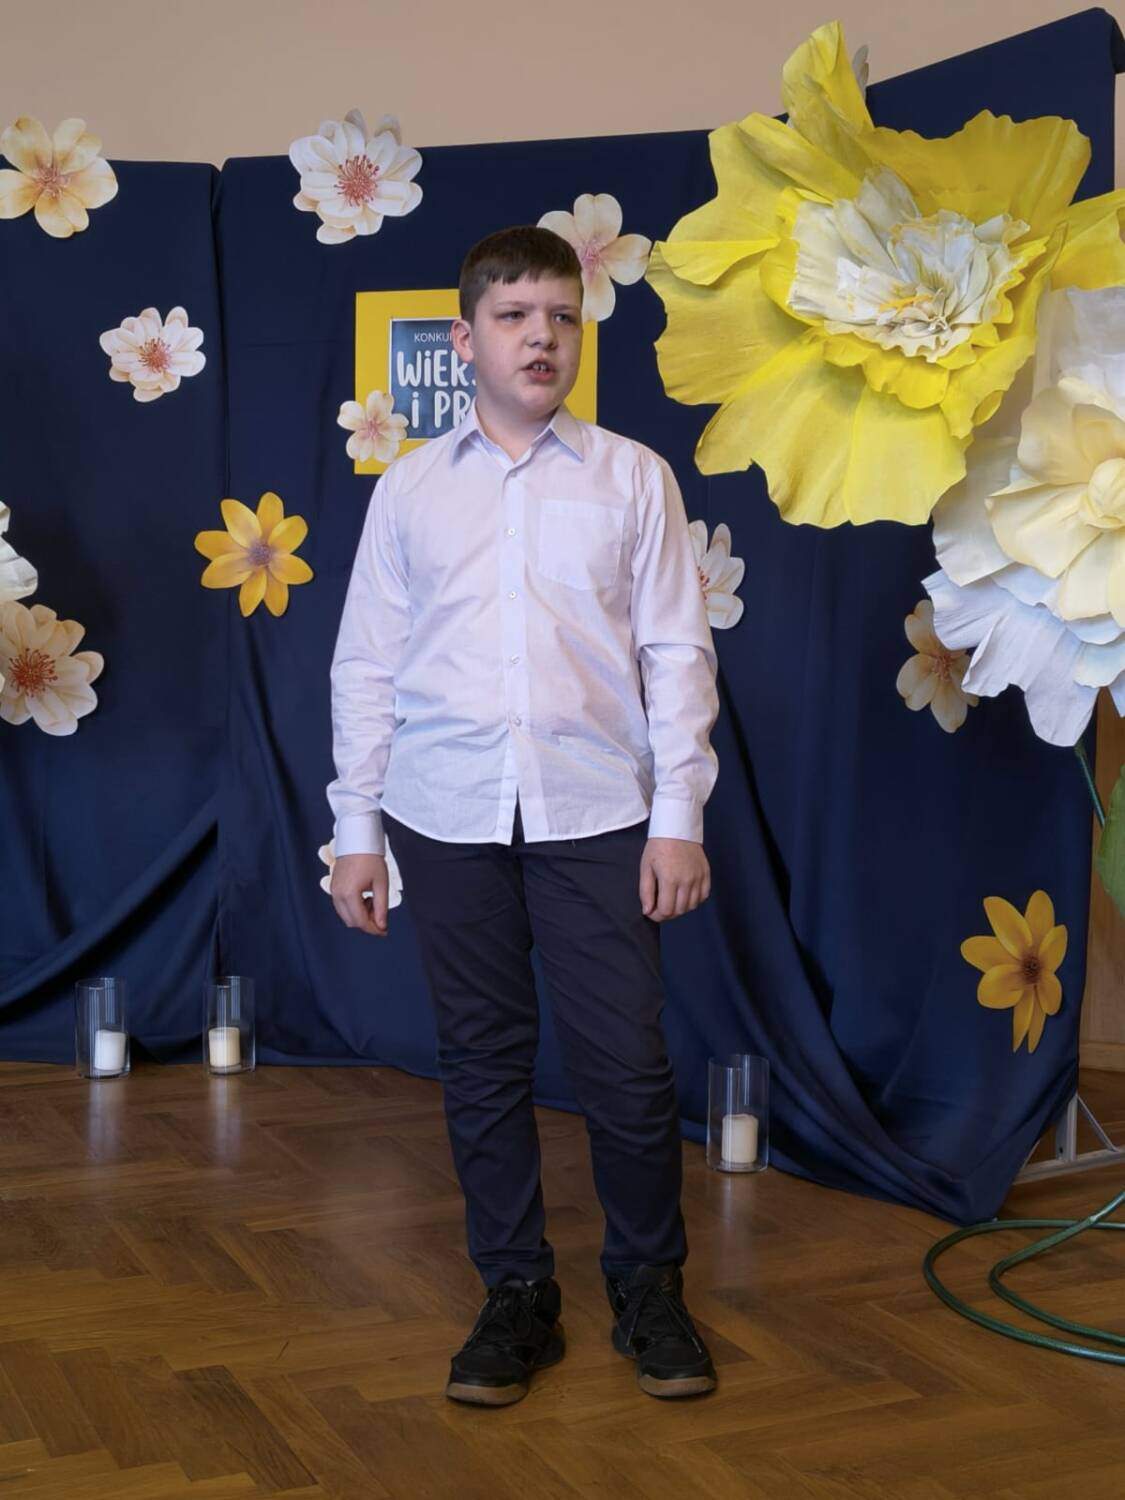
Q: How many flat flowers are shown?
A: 11